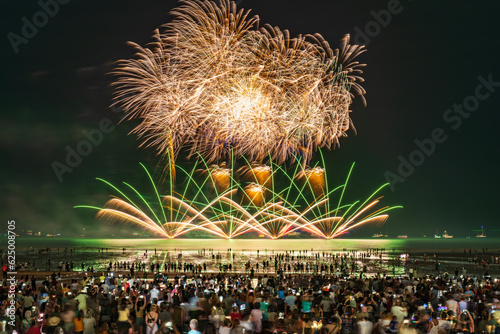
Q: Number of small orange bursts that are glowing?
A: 4